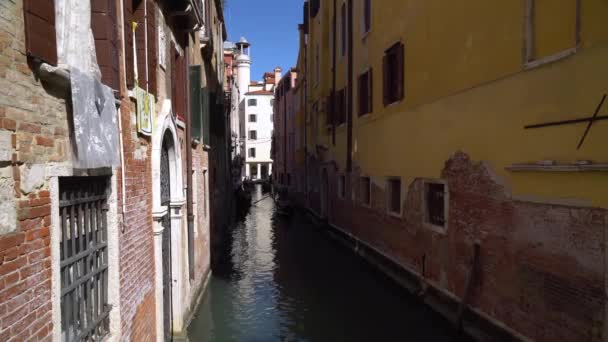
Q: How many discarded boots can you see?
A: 0